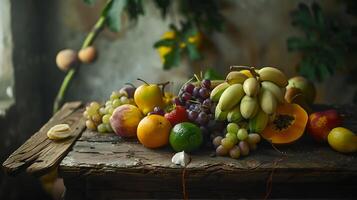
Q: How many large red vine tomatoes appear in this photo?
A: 0